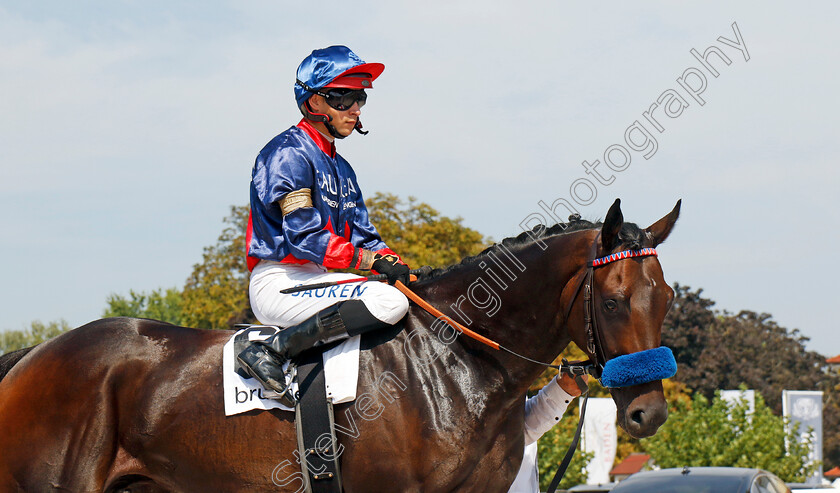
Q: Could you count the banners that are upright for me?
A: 3